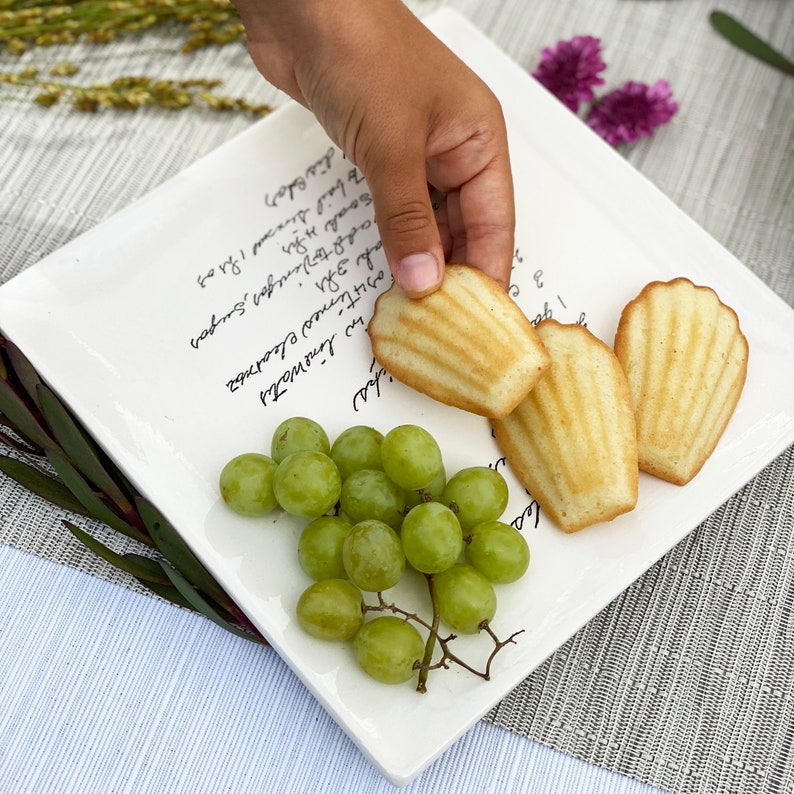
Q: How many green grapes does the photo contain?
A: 15